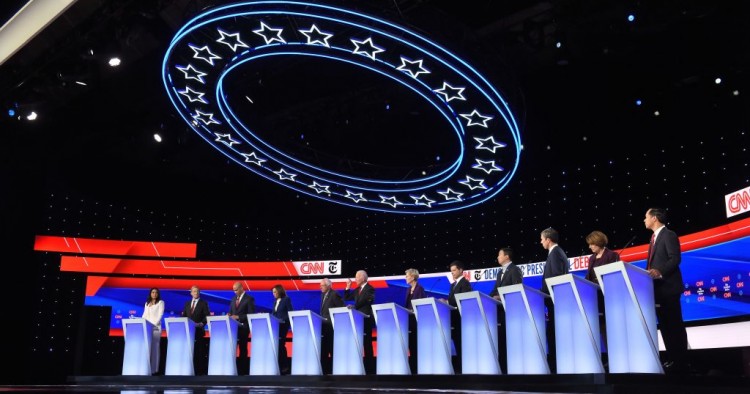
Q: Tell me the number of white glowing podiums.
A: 12